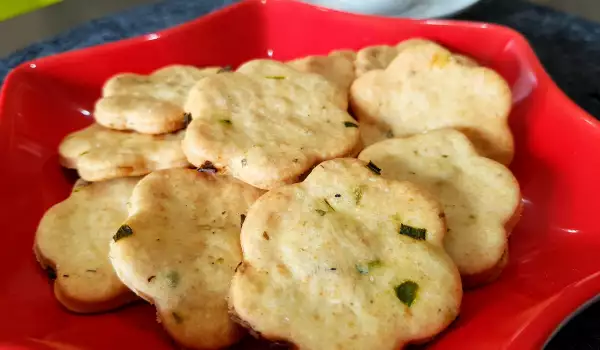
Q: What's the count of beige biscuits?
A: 10